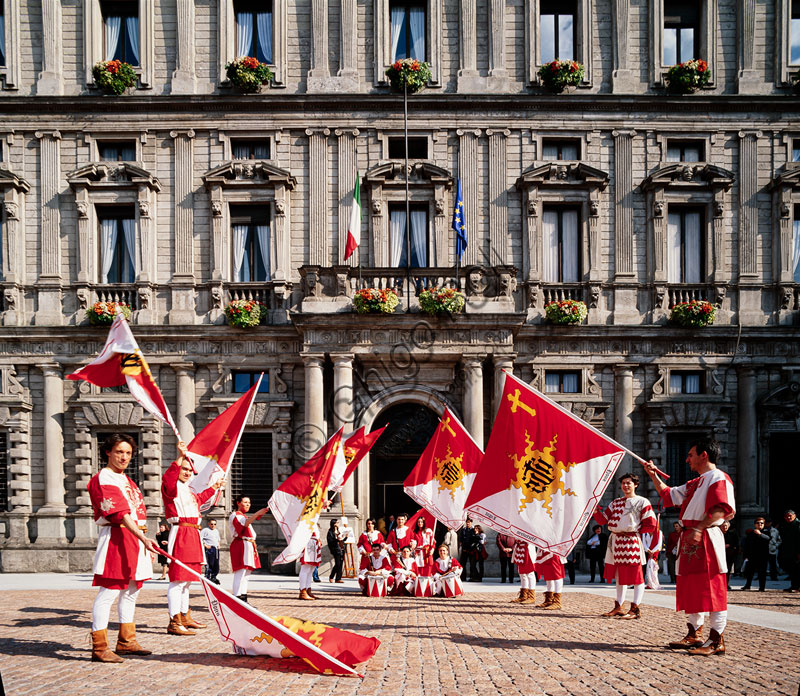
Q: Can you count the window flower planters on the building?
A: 11